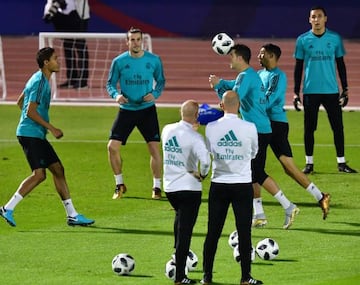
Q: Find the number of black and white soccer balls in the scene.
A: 7